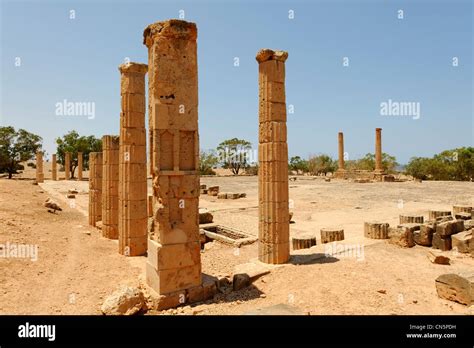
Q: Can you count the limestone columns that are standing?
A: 11